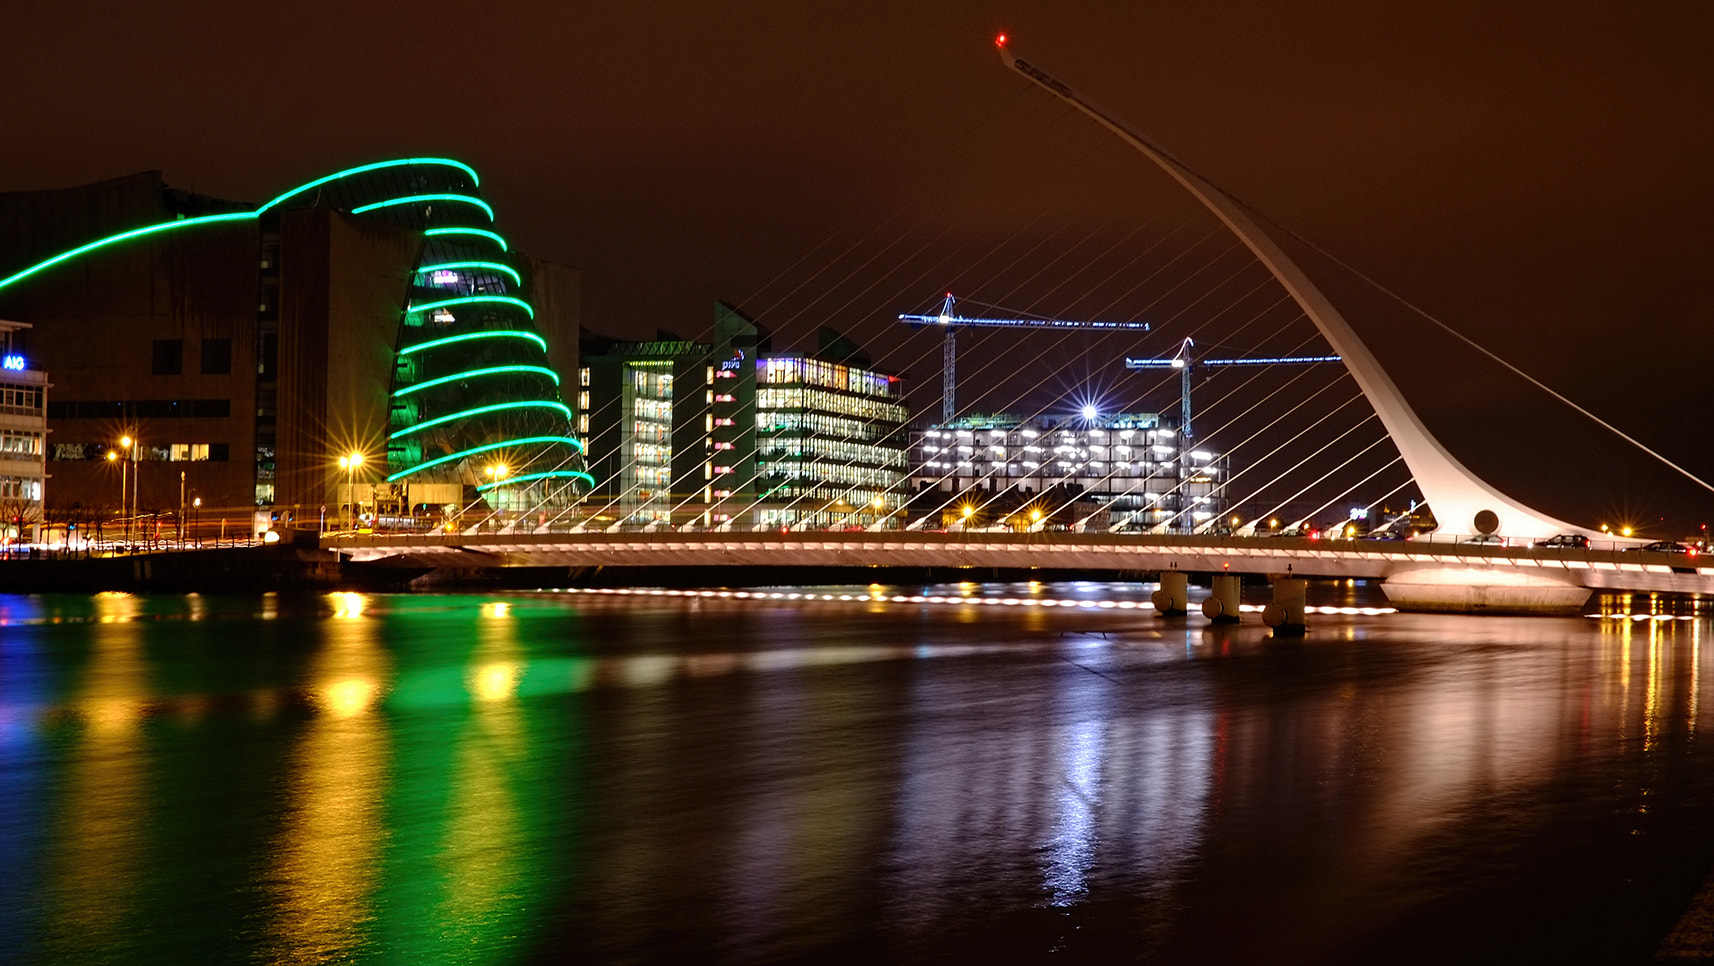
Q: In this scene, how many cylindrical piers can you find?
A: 3